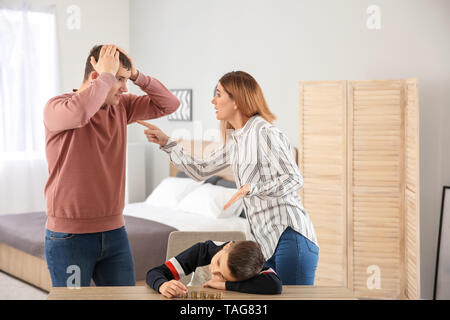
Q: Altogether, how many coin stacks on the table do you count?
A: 5